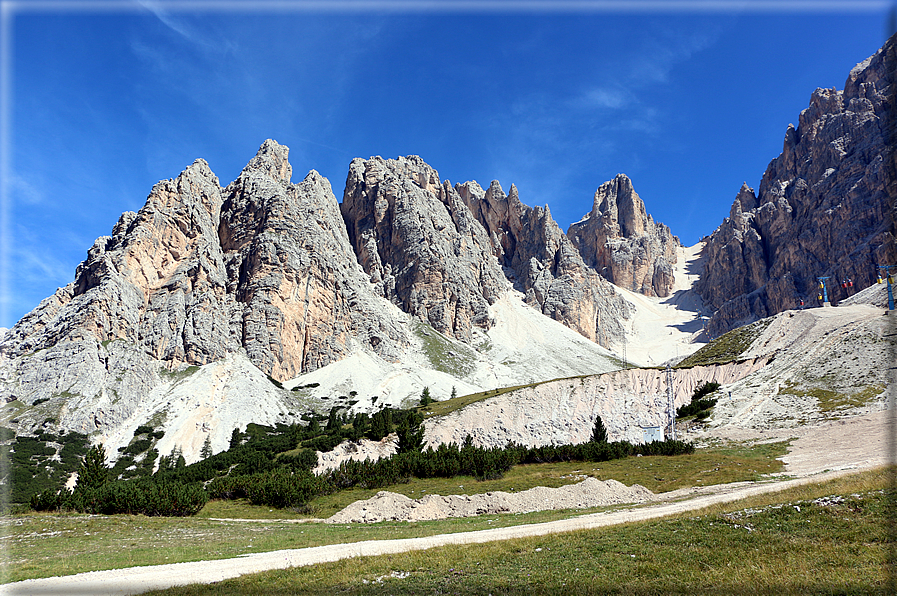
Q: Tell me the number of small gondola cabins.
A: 7